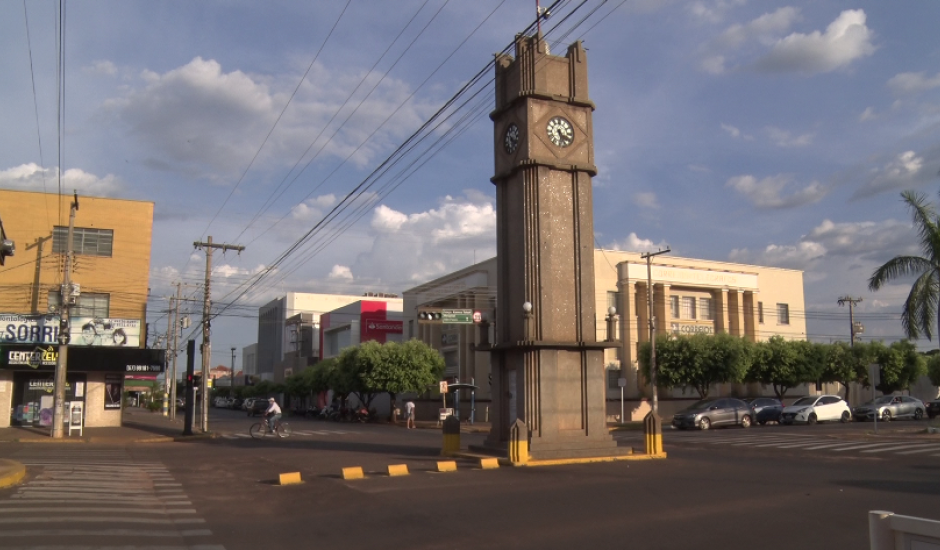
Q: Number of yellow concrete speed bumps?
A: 5